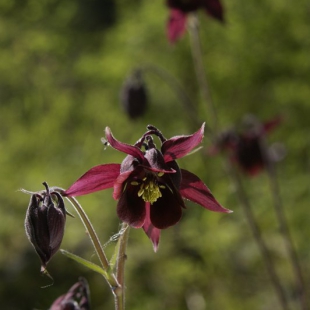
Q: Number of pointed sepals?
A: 5